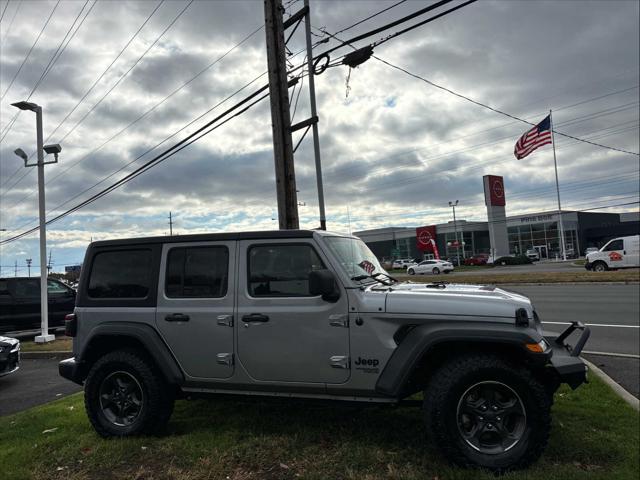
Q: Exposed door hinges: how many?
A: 4